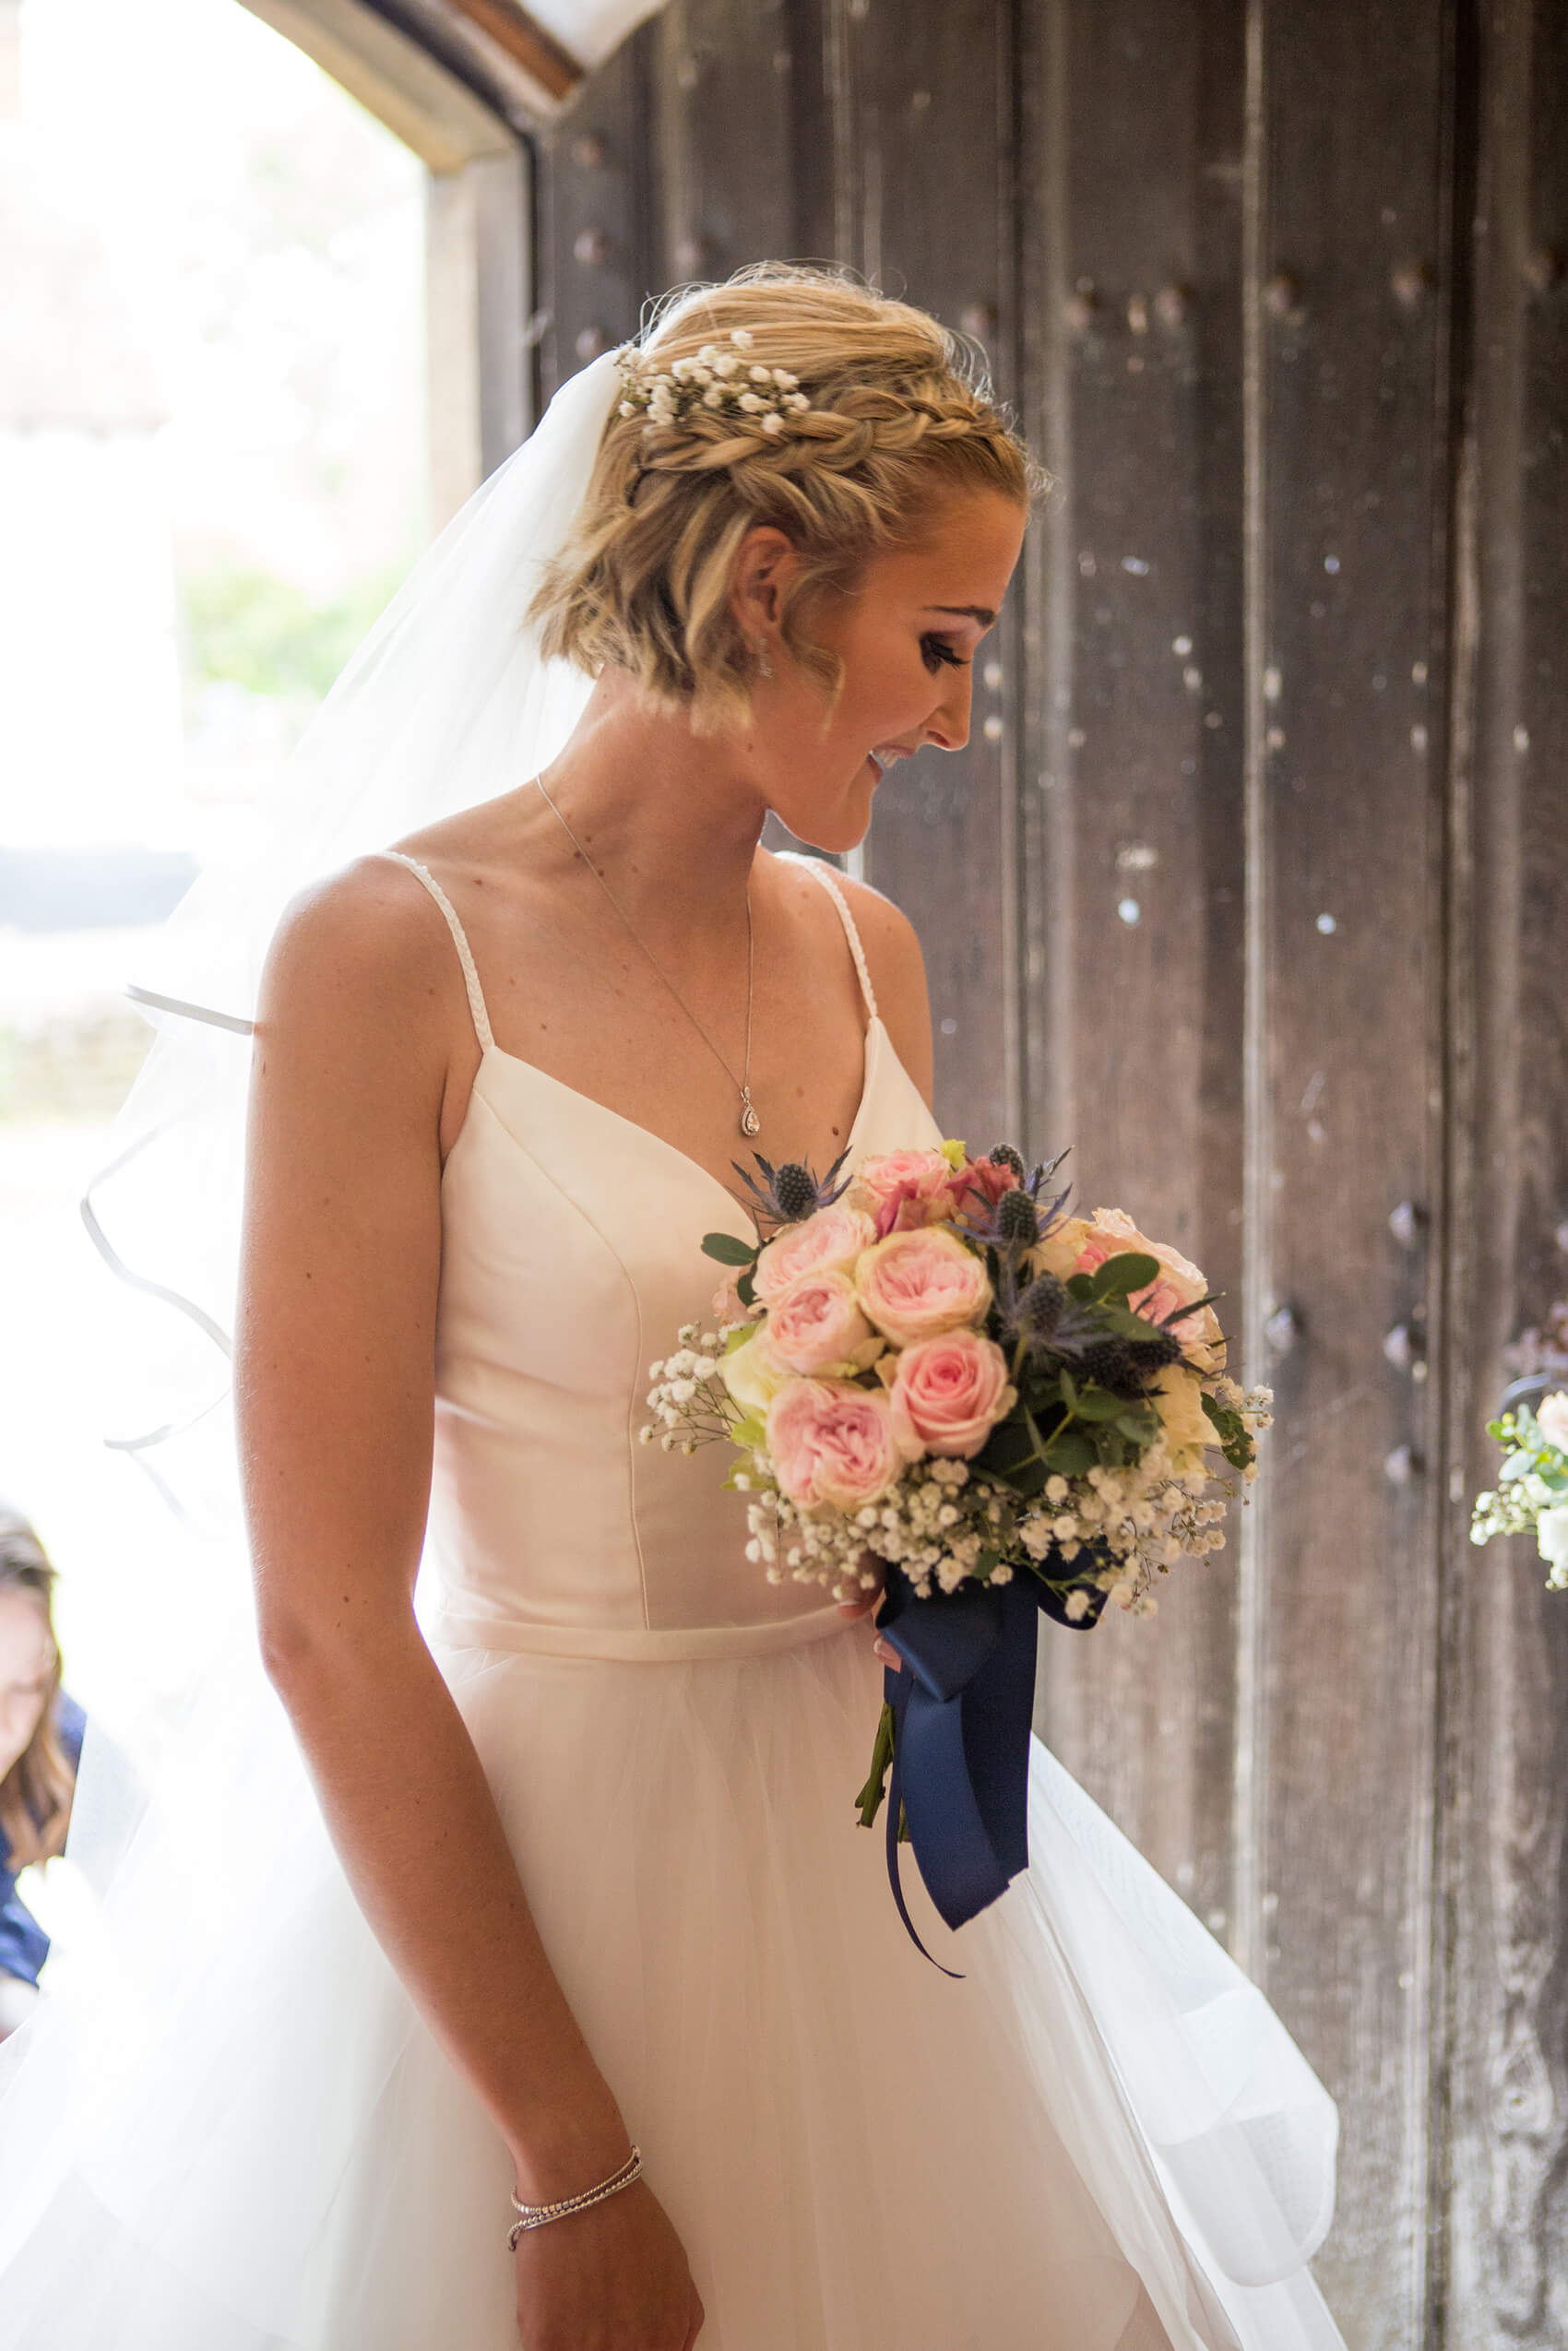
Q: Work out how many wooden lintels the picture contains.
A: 1